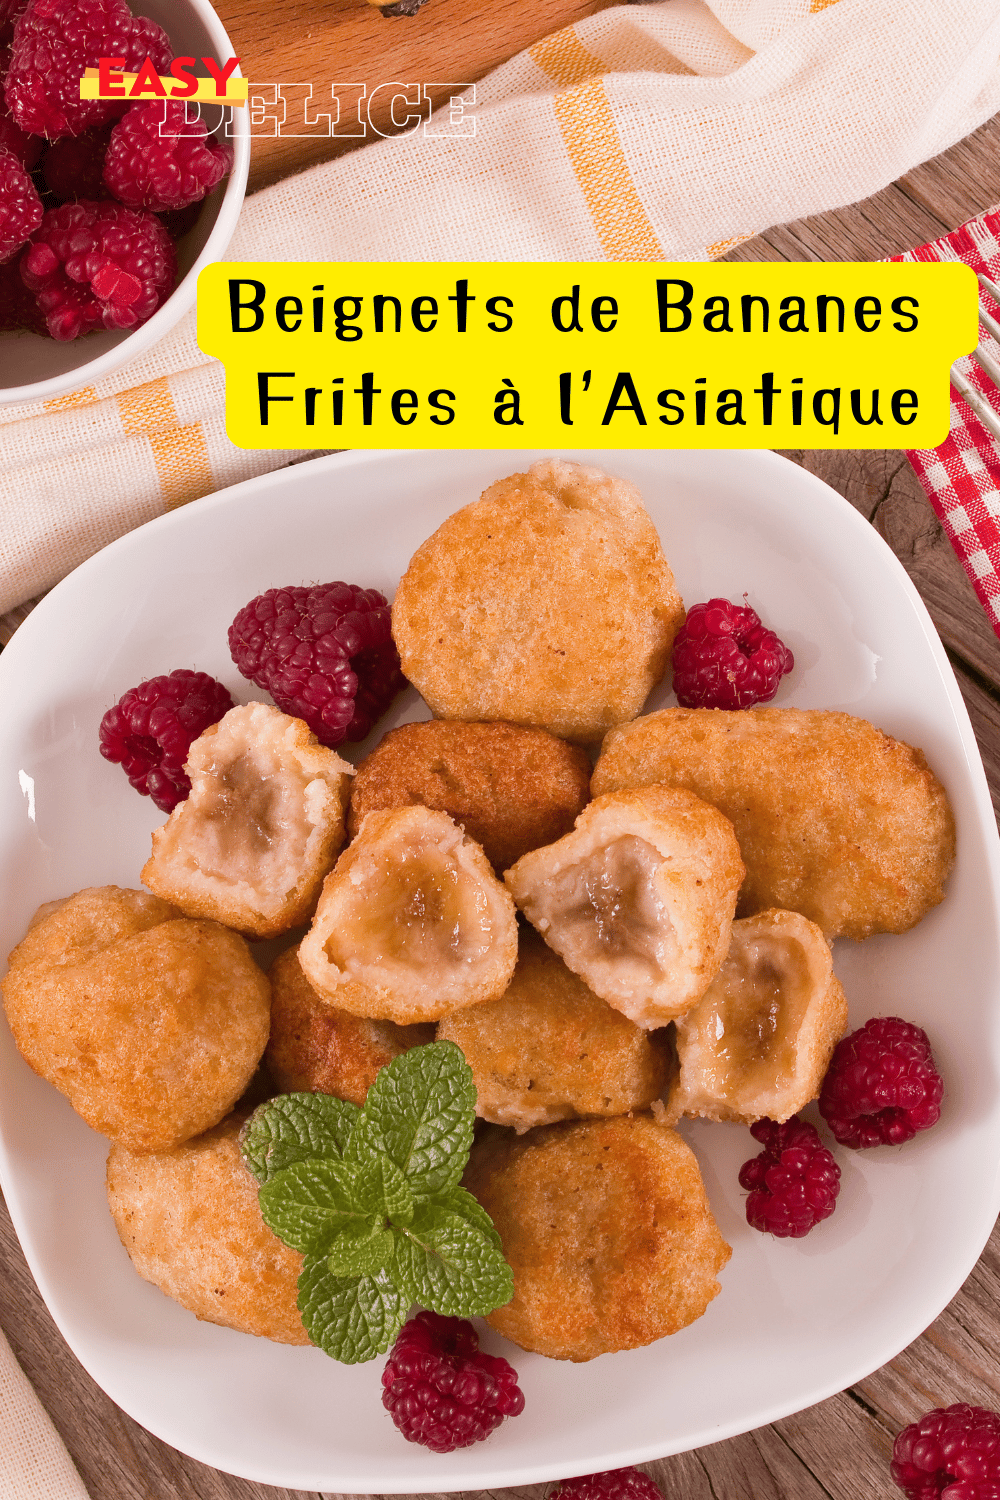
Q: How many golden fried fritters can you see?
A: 12